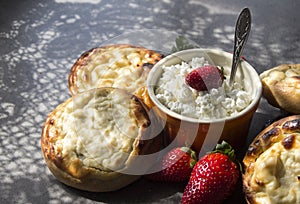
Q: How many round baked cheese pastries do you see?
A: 4